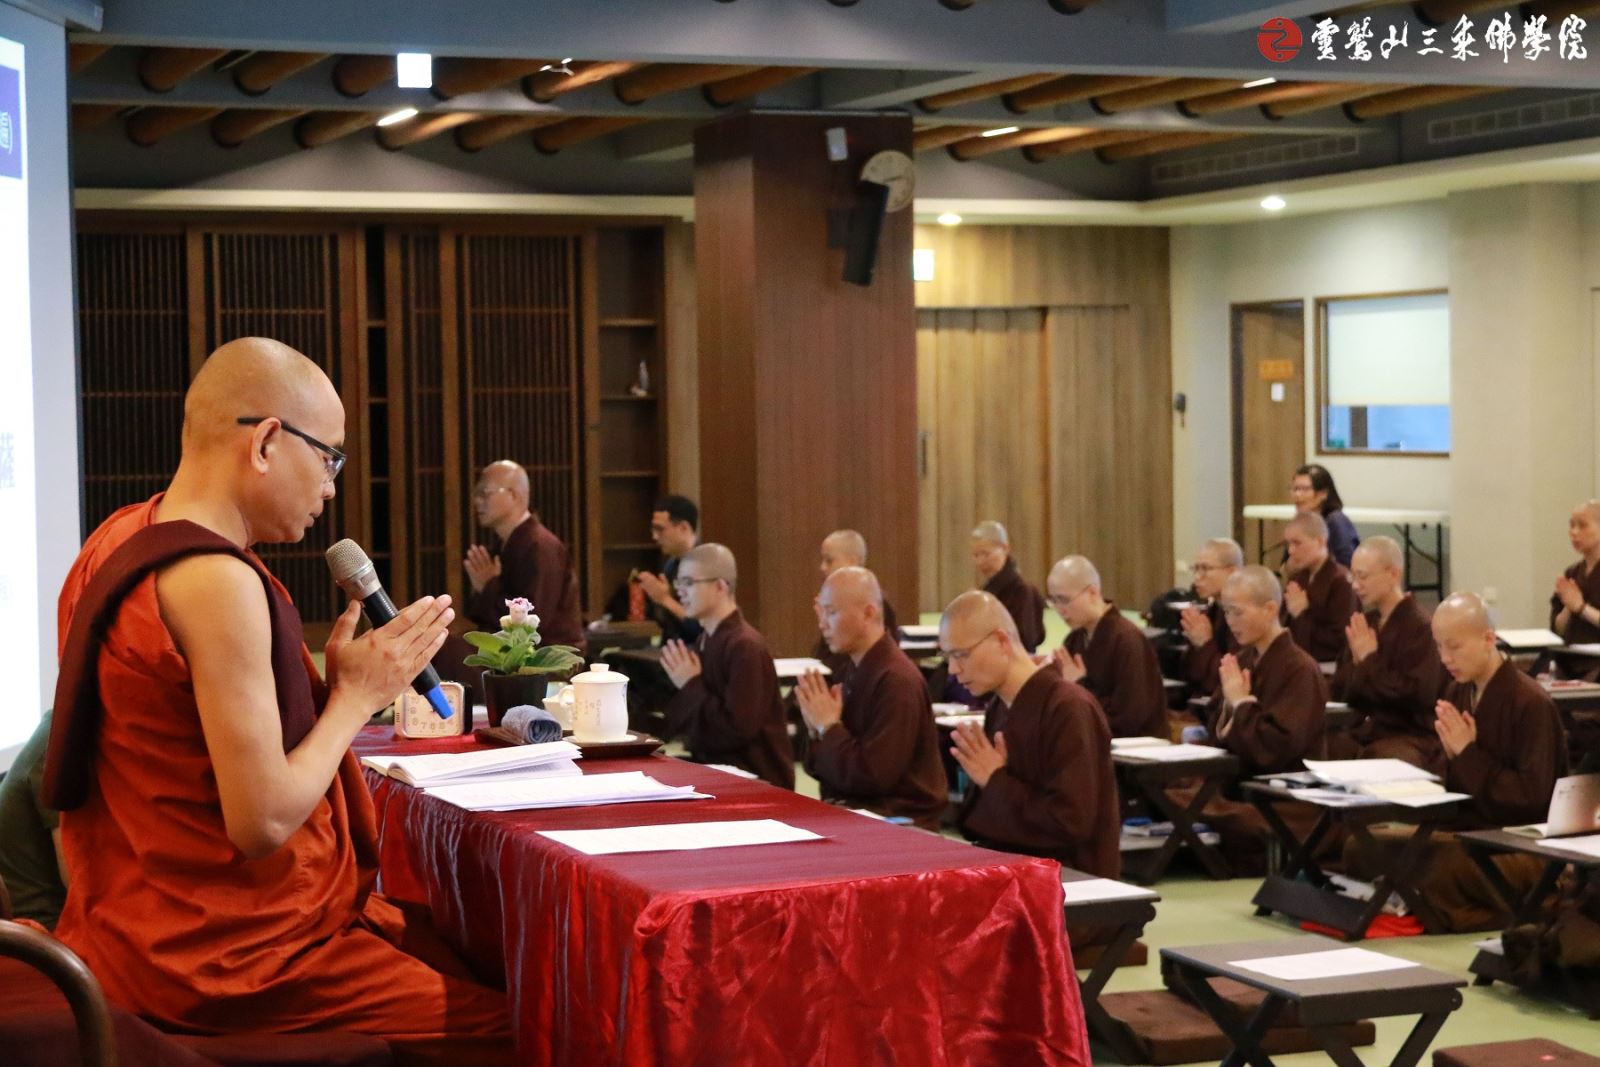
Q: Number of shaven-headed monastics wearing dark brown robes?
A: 13